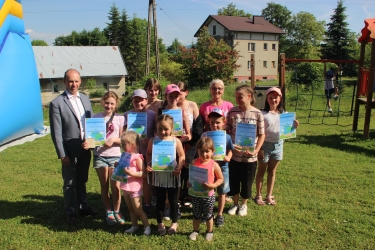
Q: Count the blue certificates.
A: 9